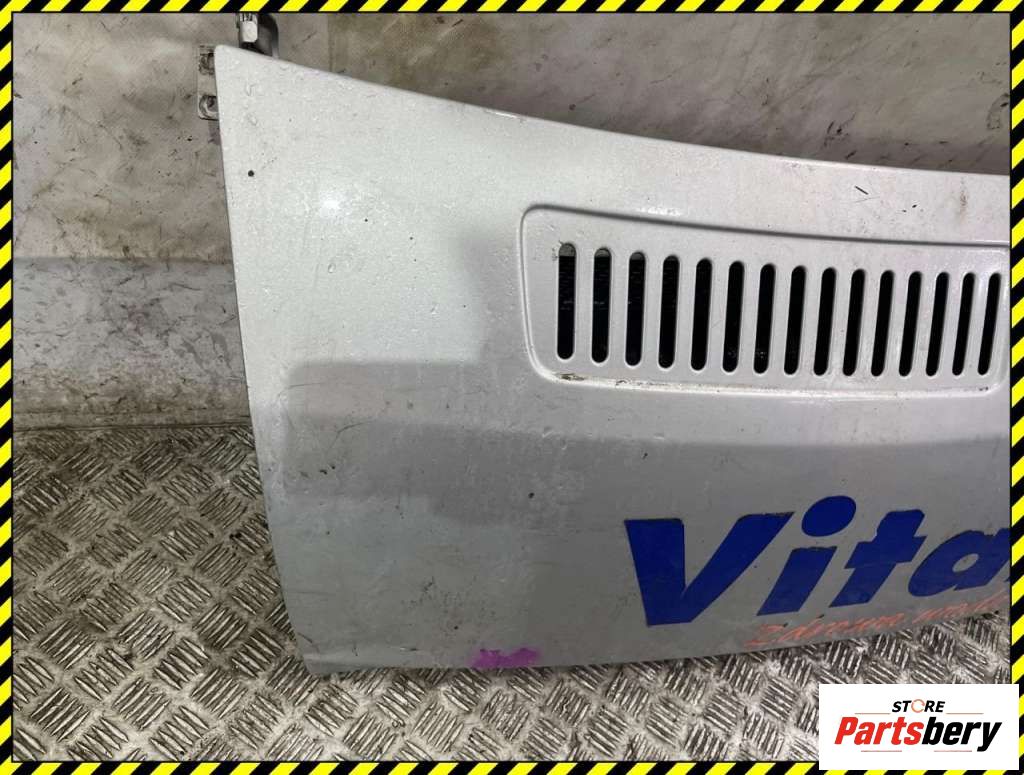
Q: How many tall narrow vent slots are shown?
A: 15